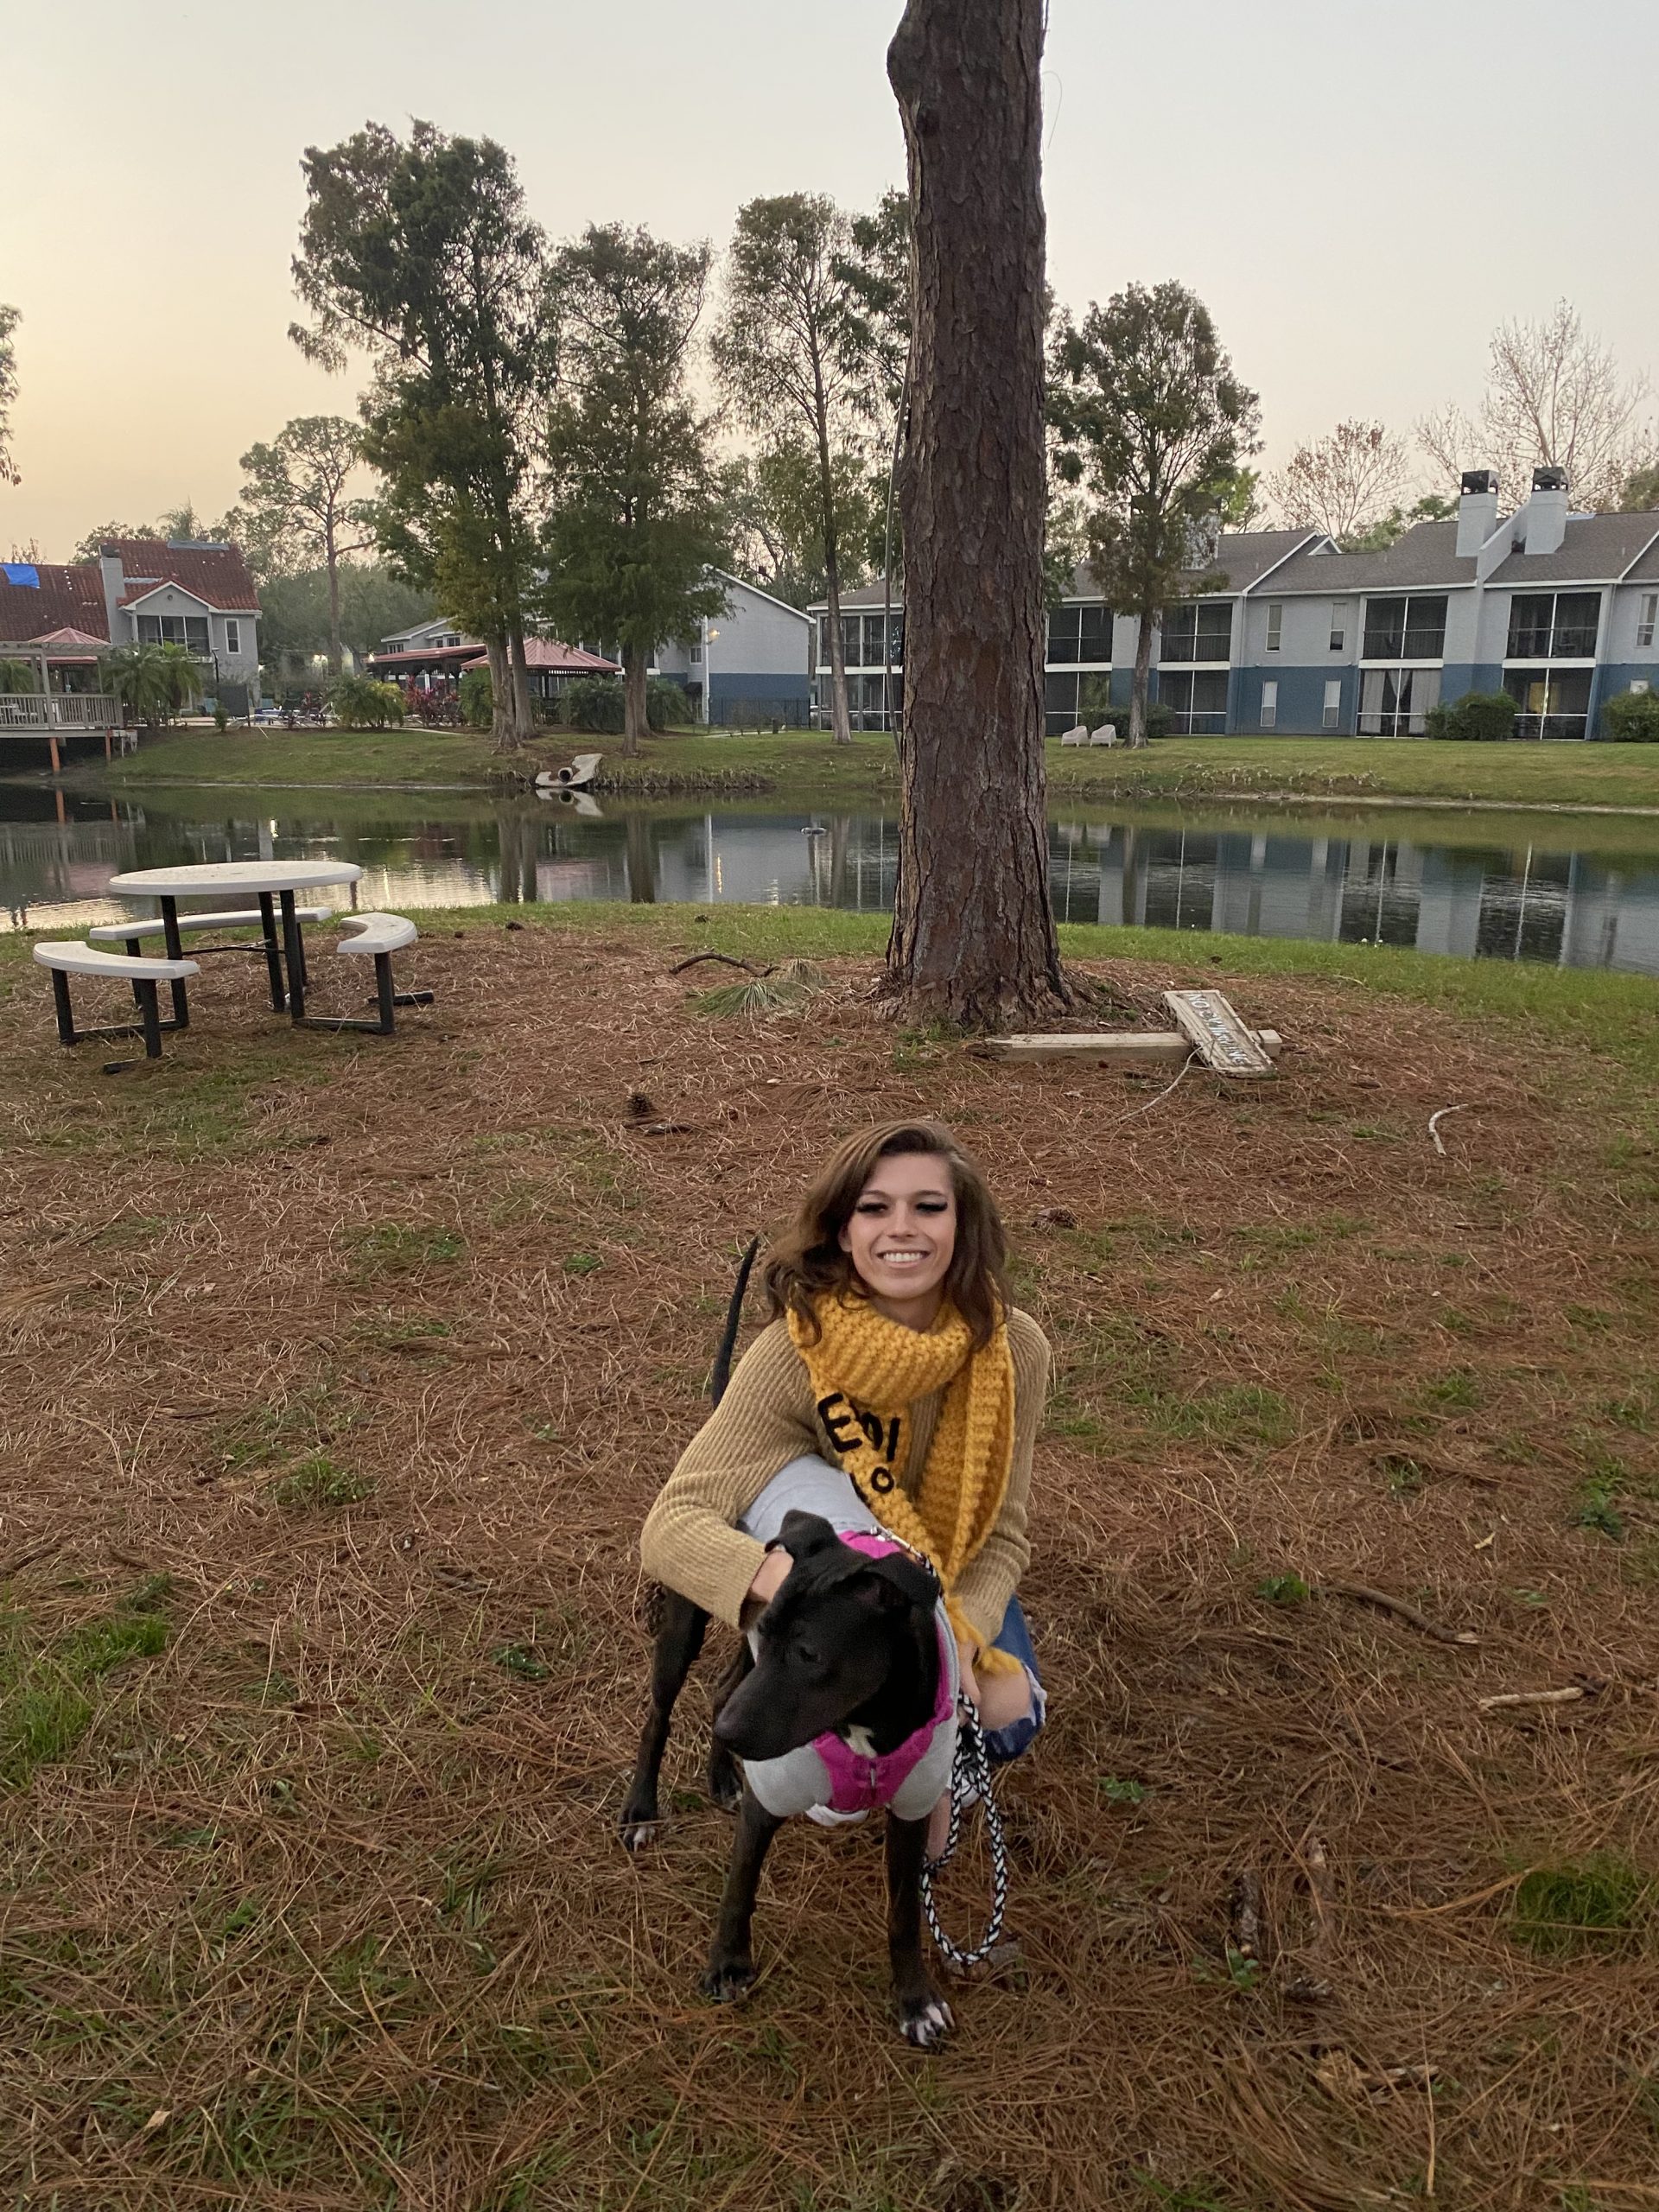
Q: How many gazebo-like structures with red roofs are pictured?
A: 3